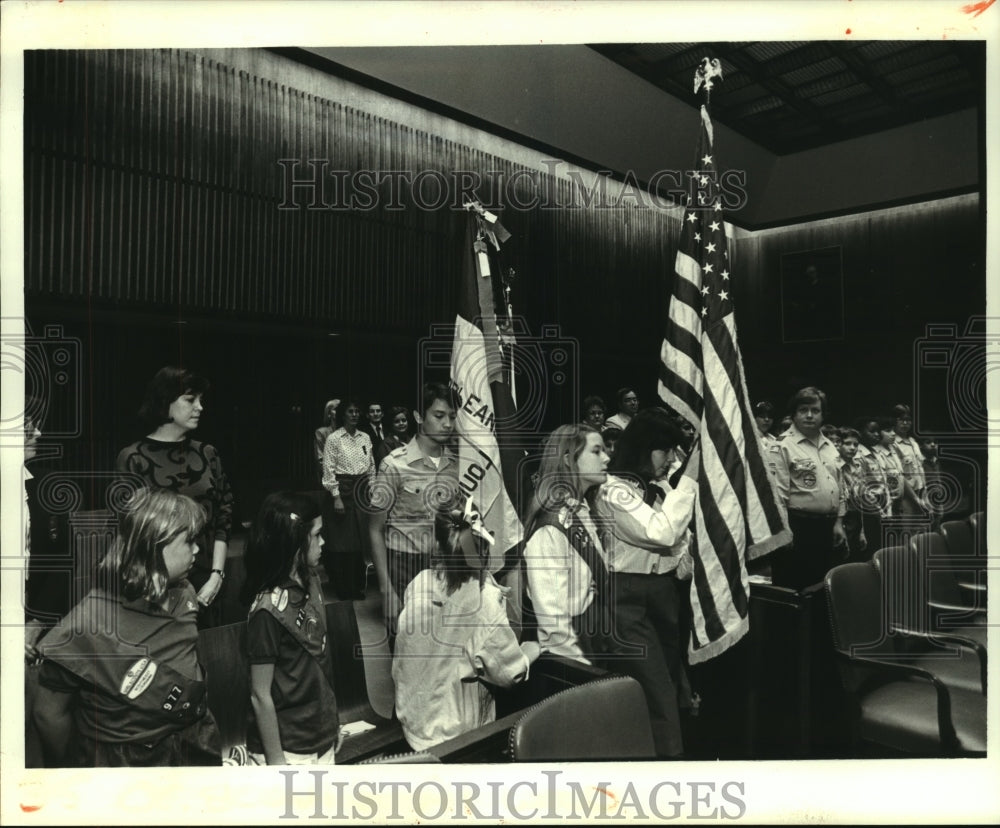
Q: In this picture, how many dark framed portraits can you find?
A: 1